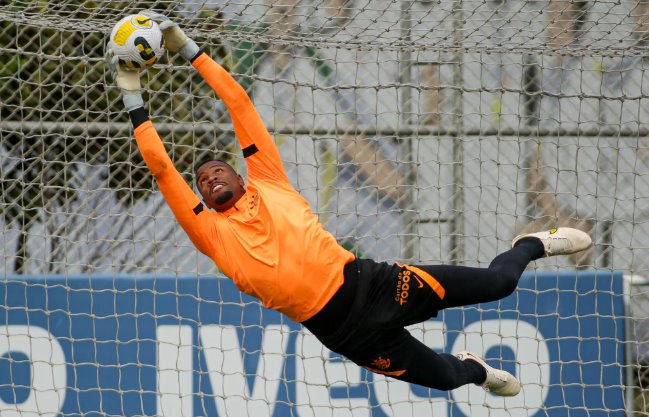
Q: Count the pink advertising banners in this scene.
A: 0